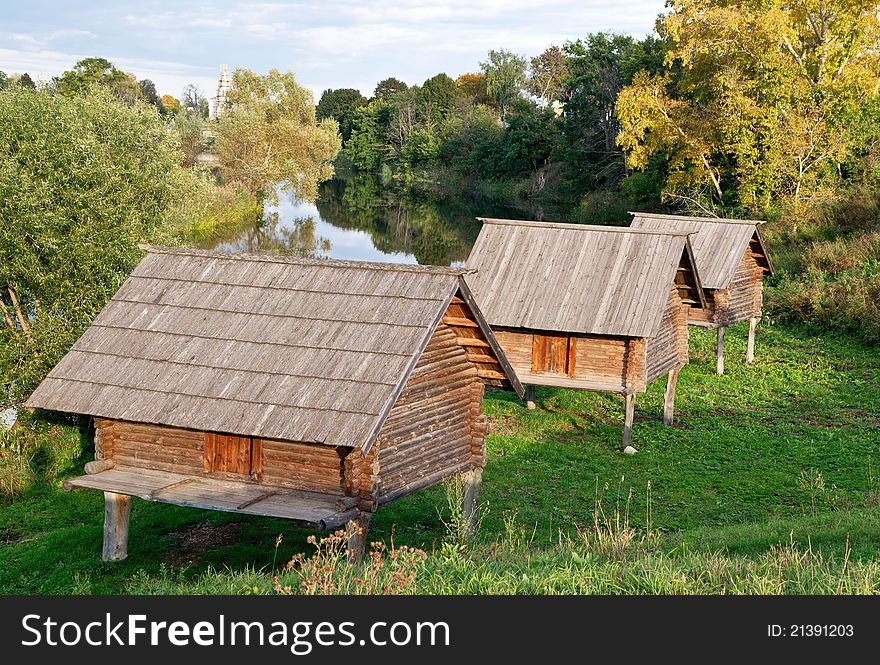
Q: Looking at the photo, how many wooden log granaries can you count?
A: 3